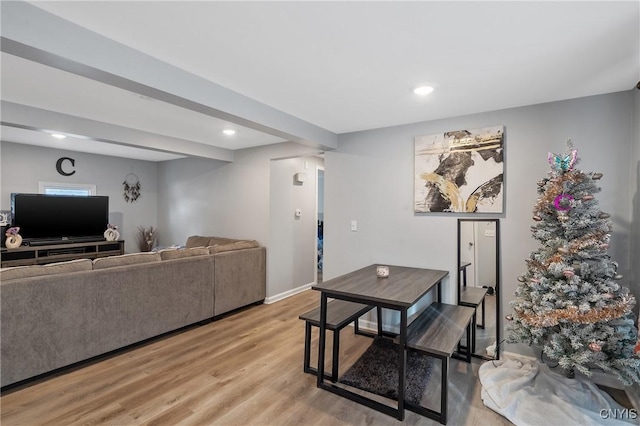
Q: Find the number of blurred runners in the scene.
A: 0